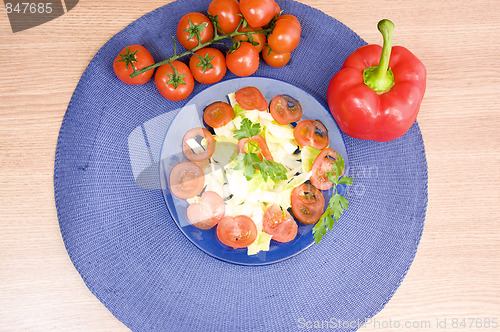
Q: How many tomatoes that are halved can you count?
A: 11